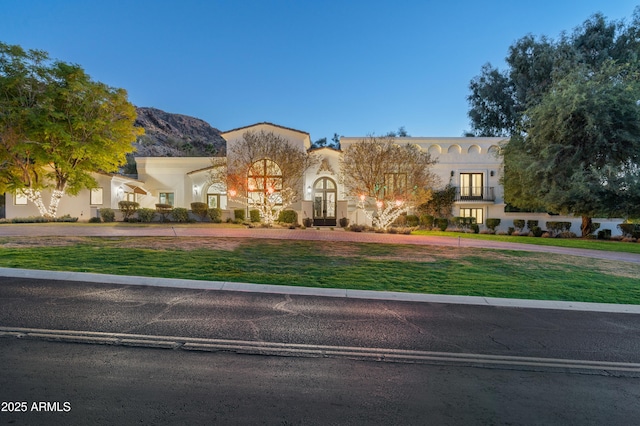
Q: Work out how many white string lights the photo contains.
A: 3